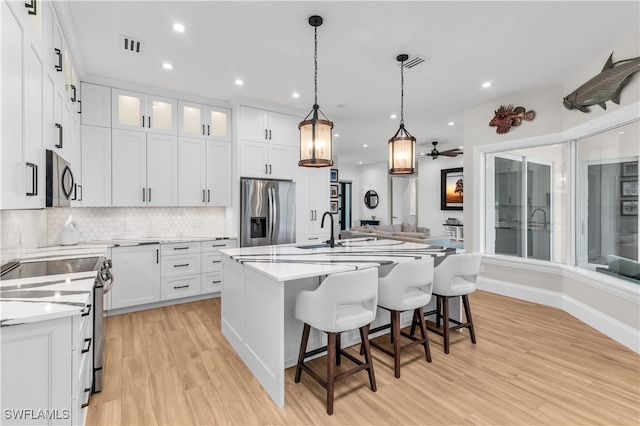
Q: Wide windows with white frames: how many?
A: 2